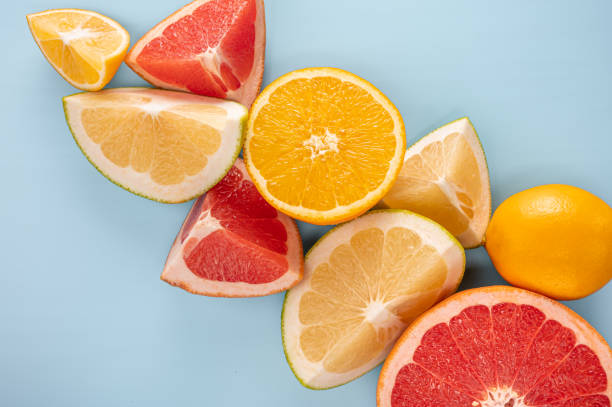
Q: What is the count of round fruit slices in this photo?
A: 2